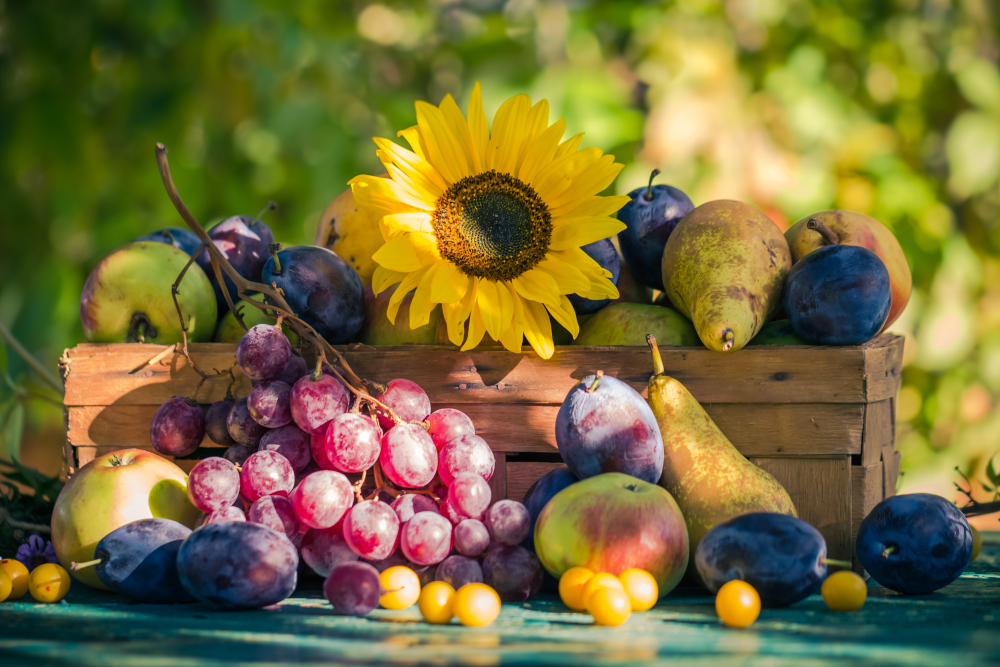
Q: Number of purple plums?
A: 12